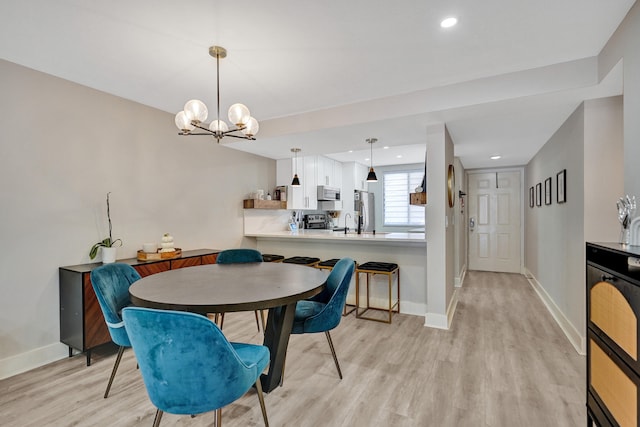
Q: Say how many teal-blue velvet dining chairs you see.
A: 4